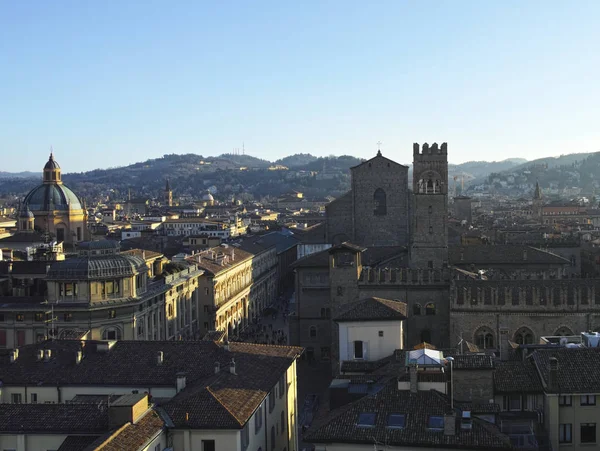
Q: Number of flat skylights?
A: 3